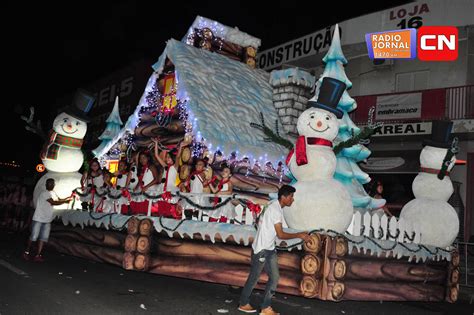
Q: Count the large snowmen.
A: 3